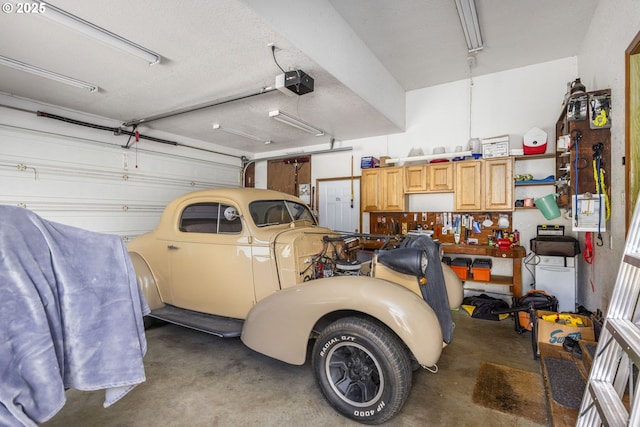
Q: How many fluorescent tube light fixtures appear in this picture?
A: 5